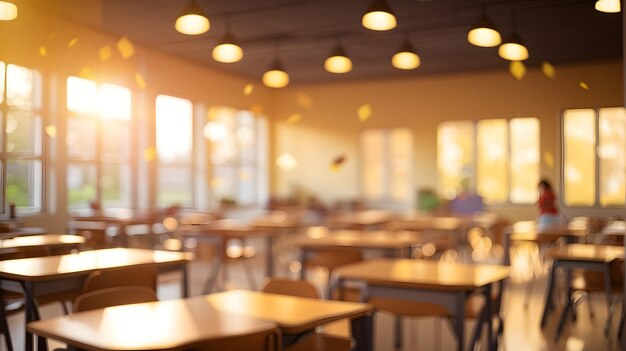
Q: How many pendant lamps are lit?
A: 10